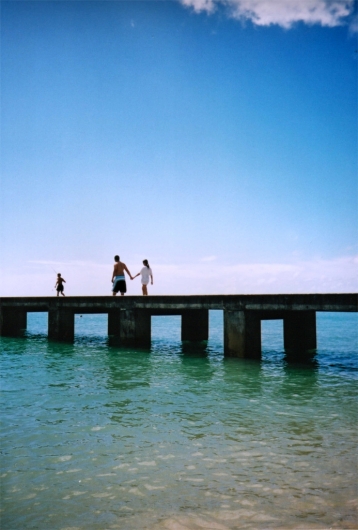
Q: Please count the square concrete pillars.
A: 6